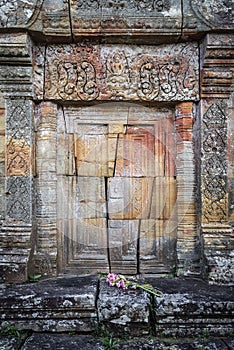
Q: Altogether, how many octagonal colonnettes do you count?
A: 2